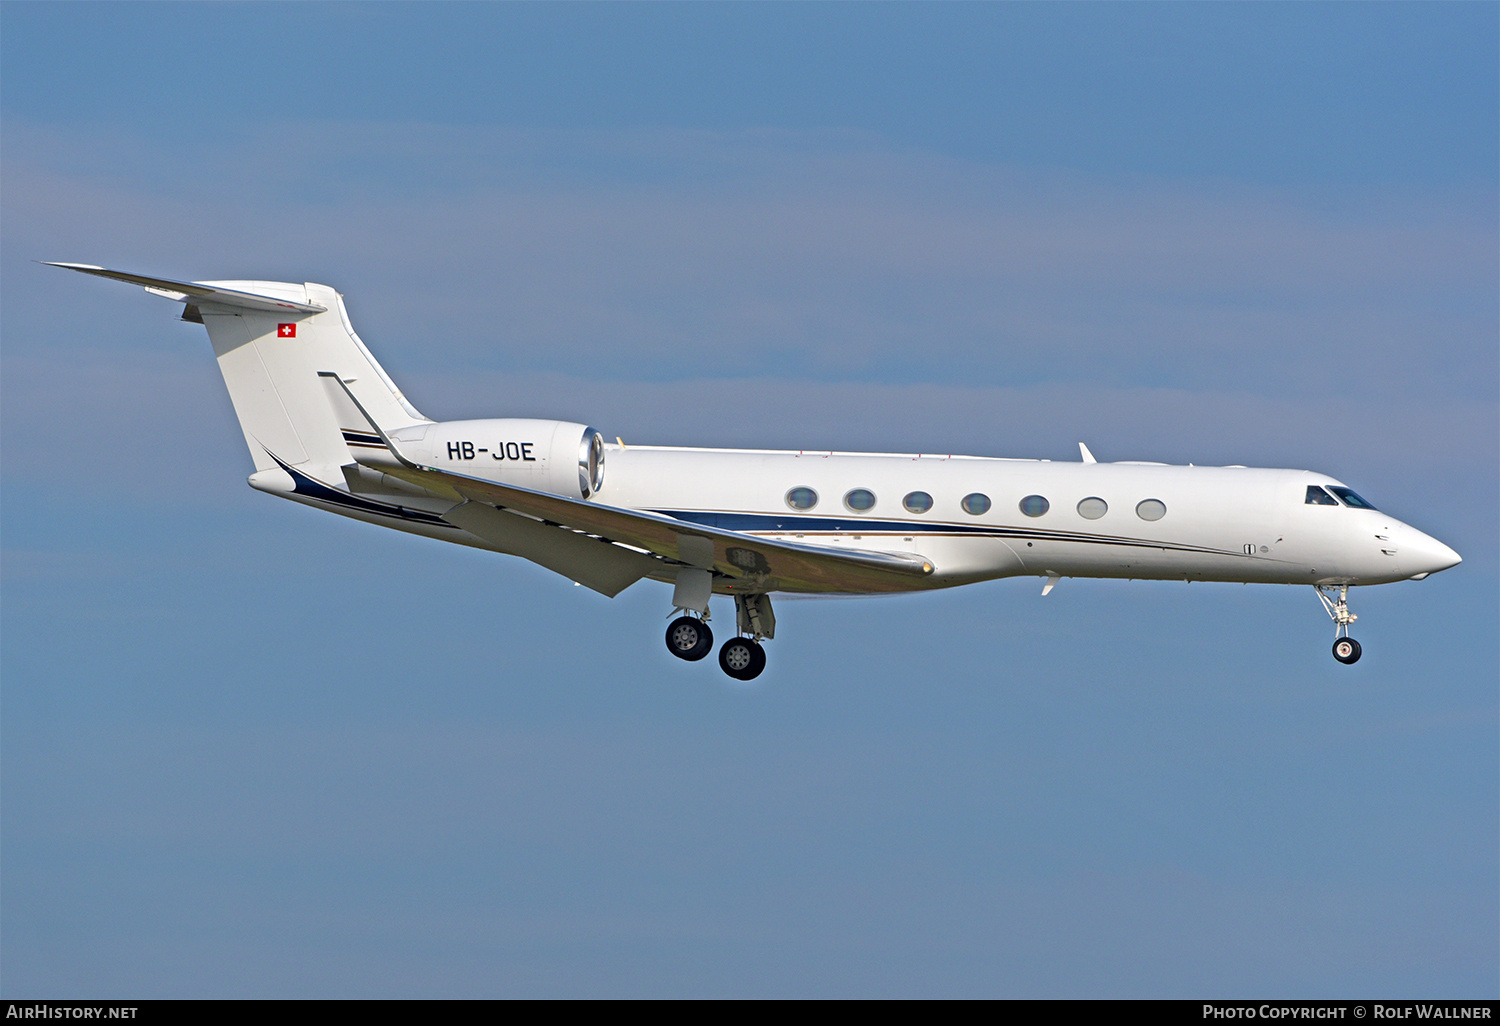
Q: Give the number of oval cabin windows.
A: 7